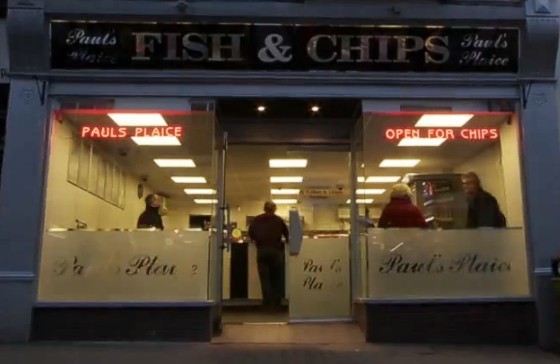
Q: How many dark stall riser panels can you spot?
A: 2